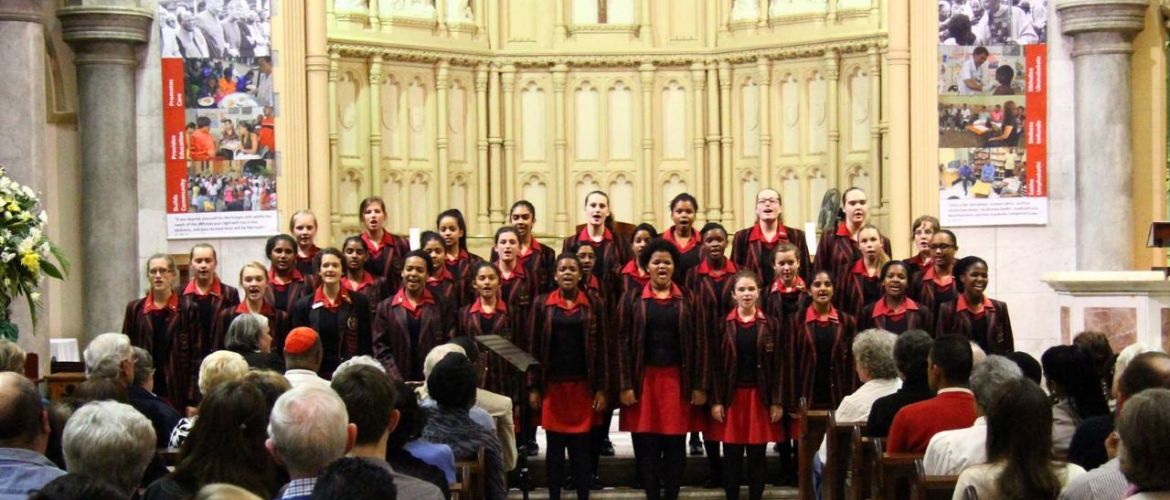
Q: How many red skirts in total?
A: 3